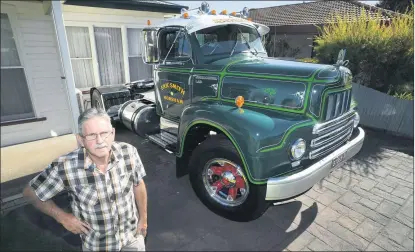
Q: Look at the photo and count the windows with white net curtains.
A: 3